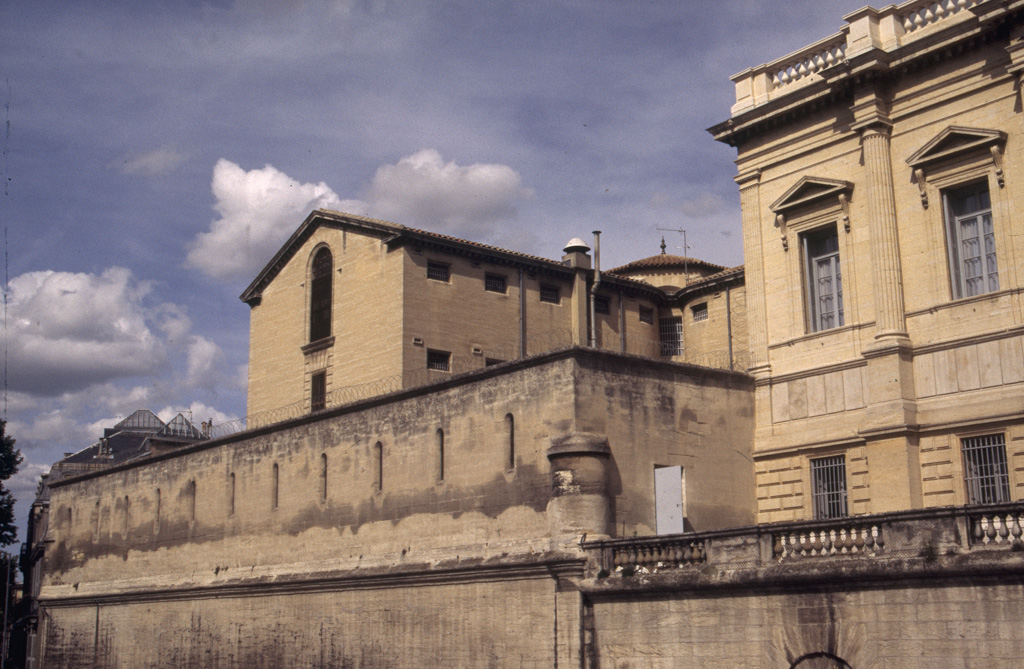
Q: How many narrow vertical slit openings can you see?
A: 11